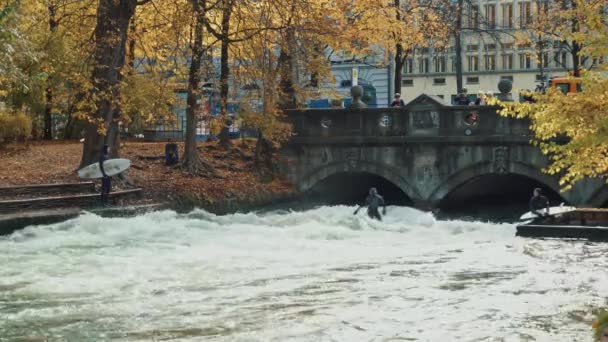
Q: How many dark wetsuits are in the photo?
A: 3